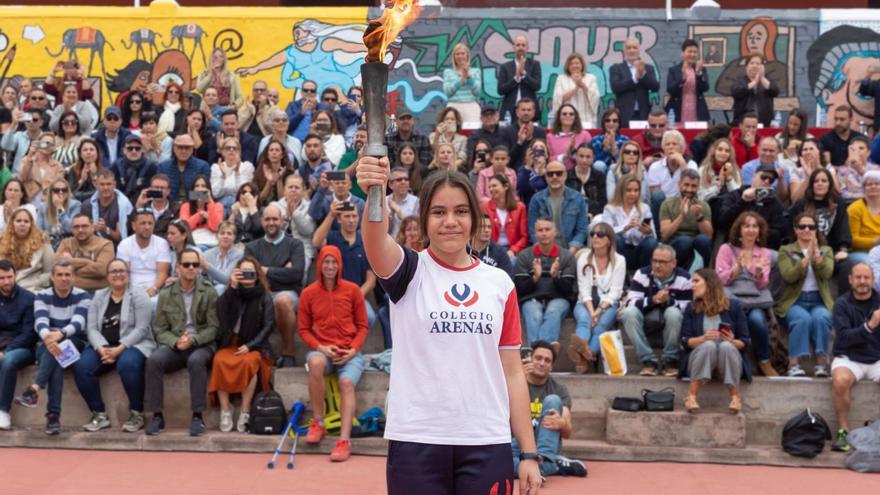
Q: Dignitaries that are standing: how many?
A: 6